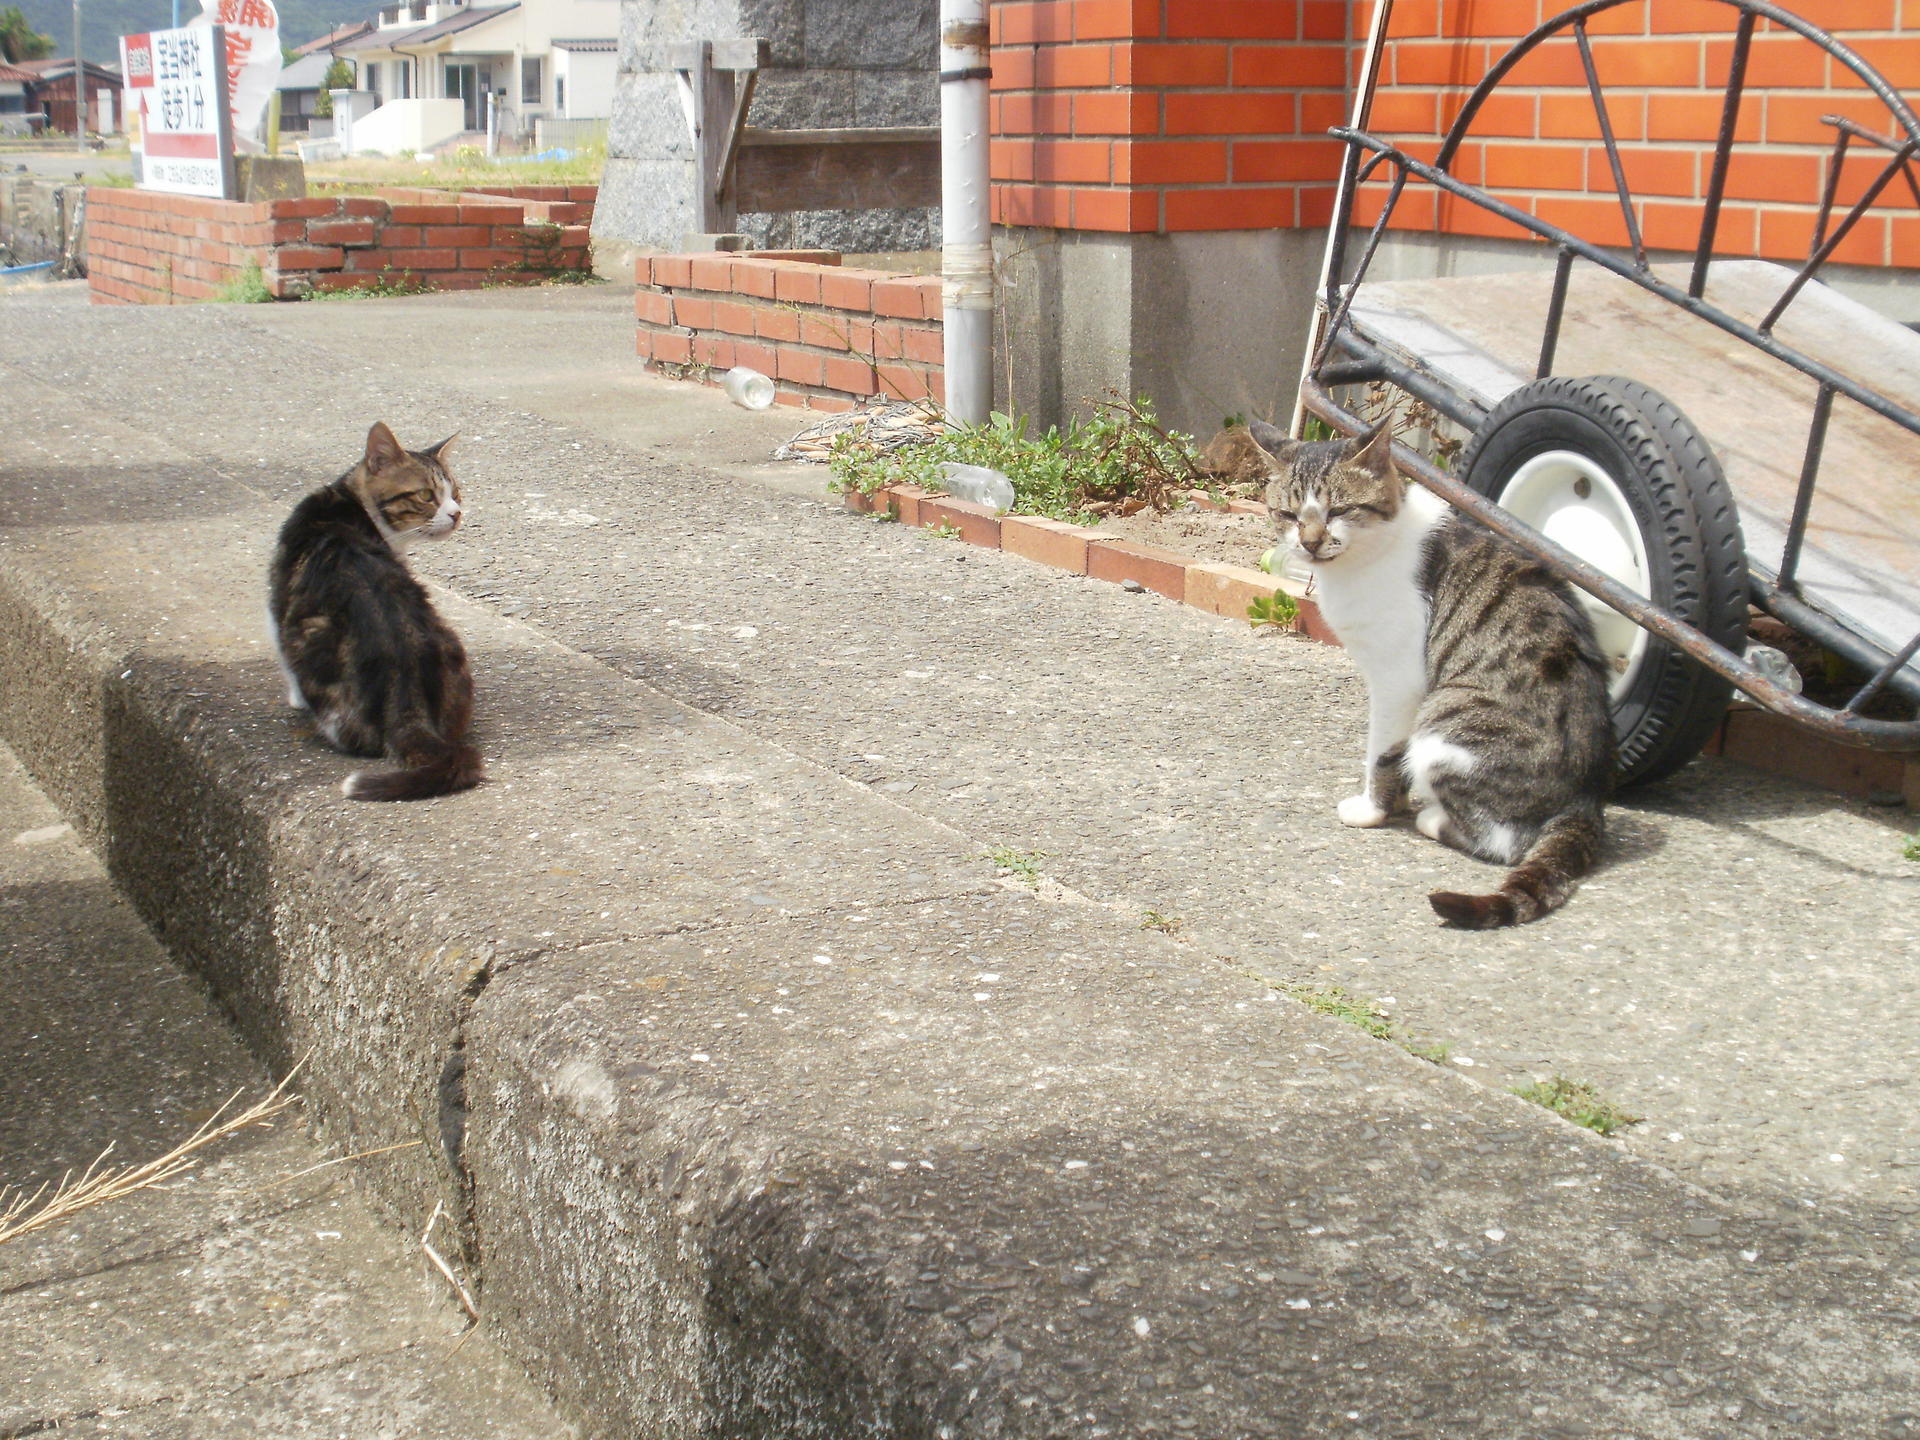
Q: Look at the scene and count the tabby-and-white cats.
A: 2